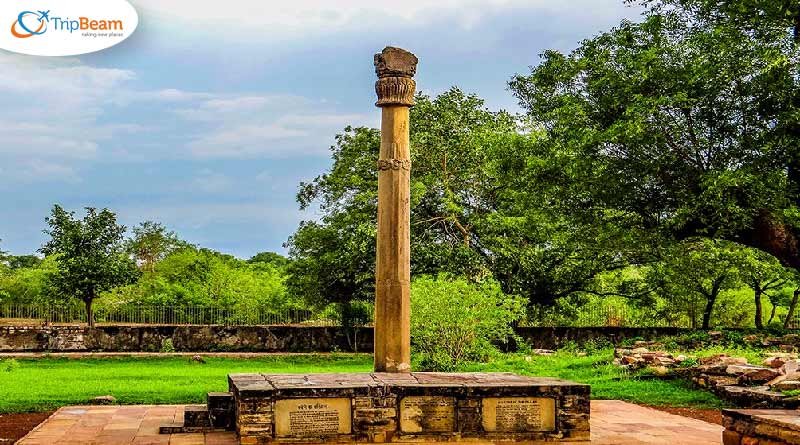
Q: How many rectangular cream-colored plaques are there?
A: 3